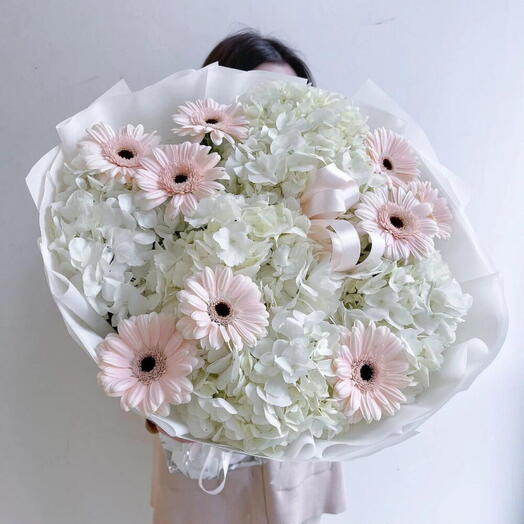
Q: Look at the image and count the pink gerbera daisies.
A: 9